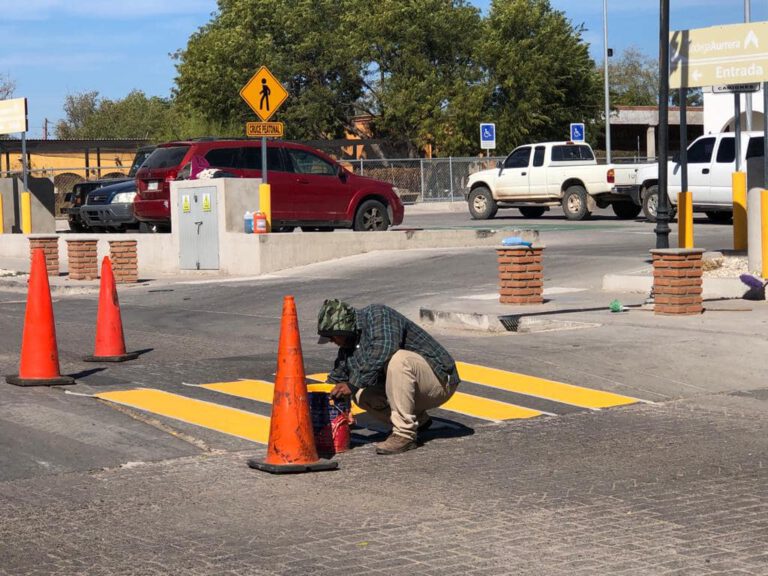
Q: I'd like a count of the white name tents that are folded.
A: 0